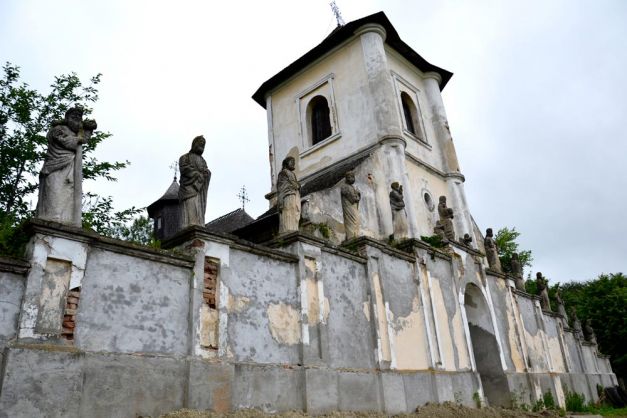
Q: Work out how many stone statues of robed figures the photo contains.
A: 12